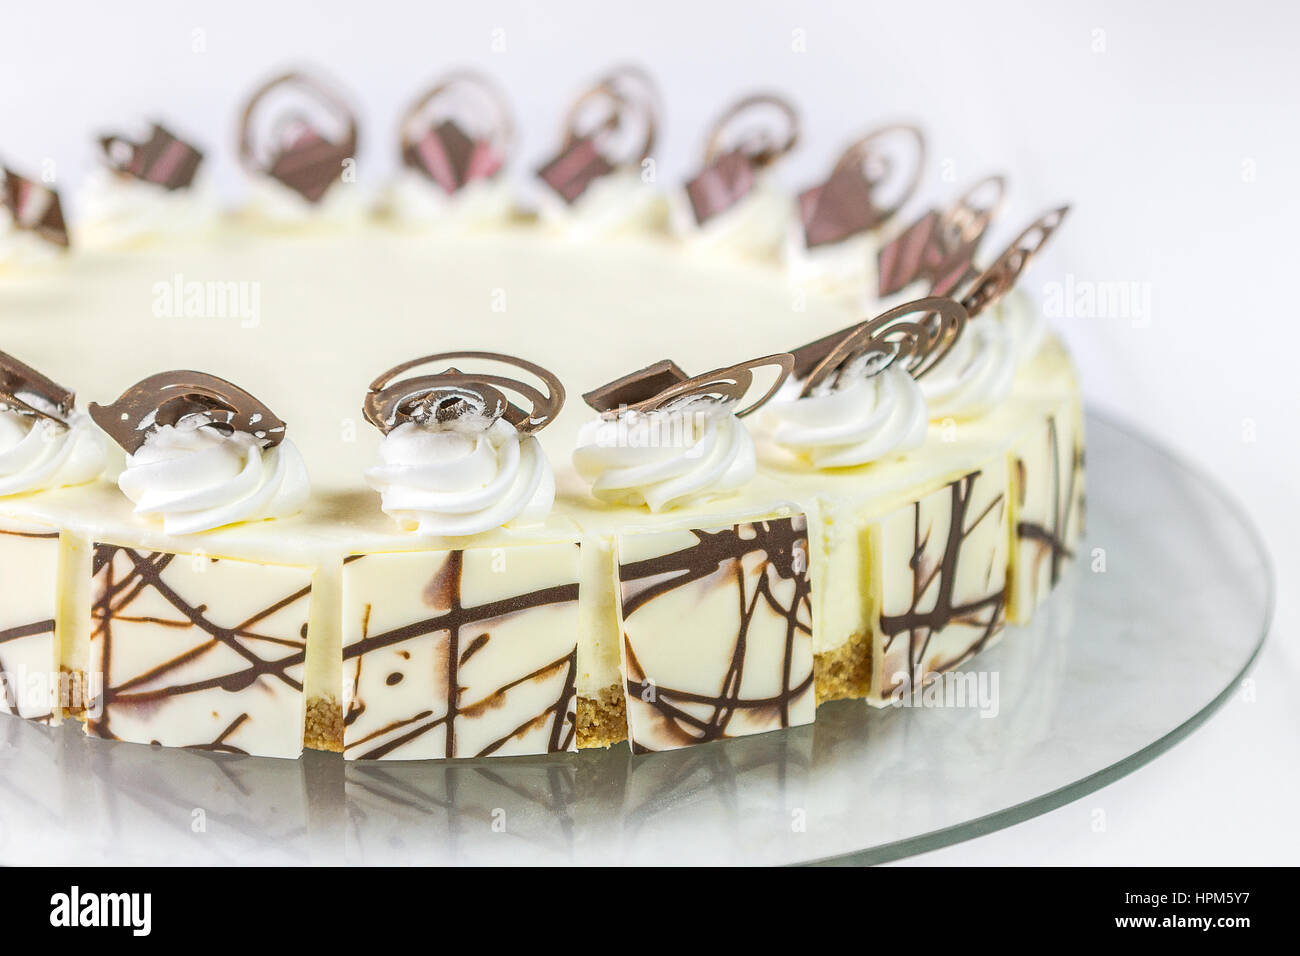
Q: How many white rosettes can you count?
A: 15